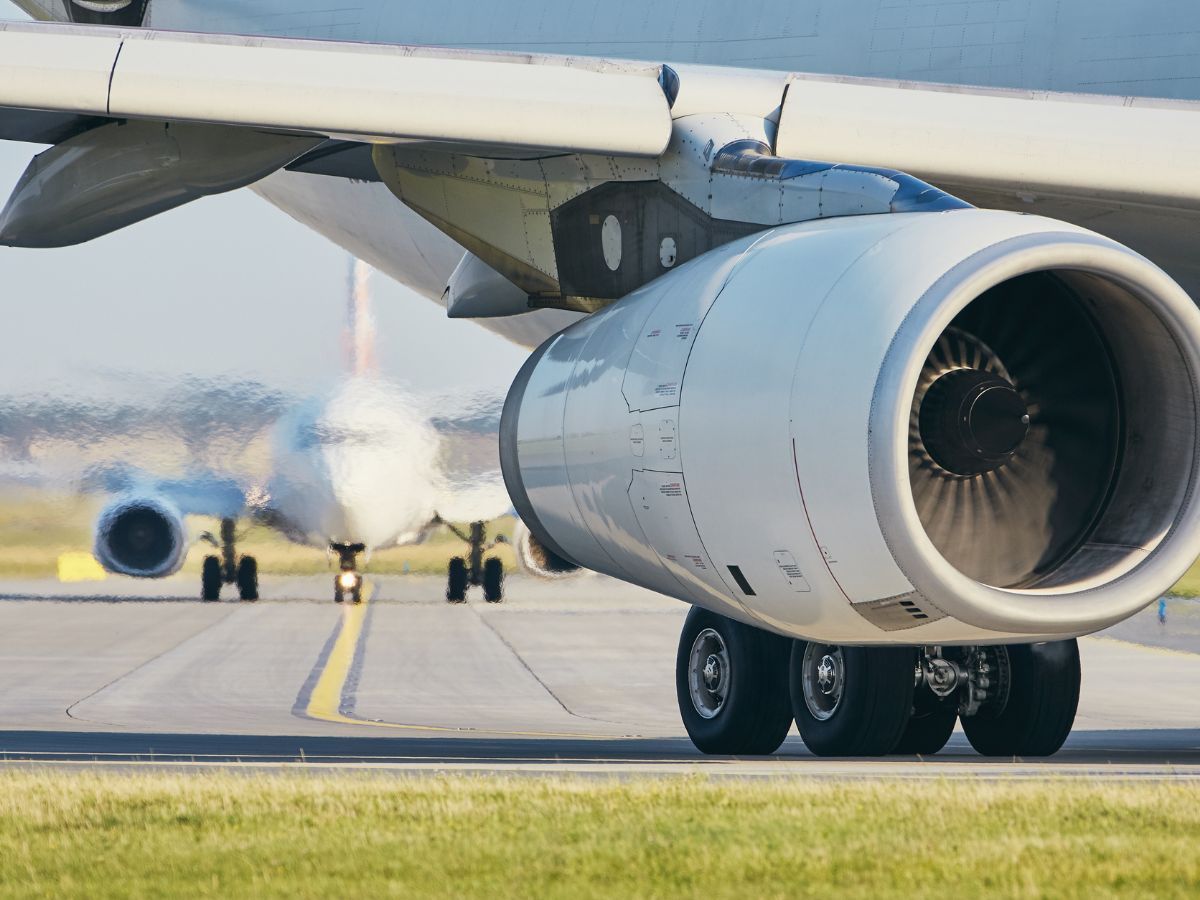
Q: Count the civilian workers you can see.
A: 0